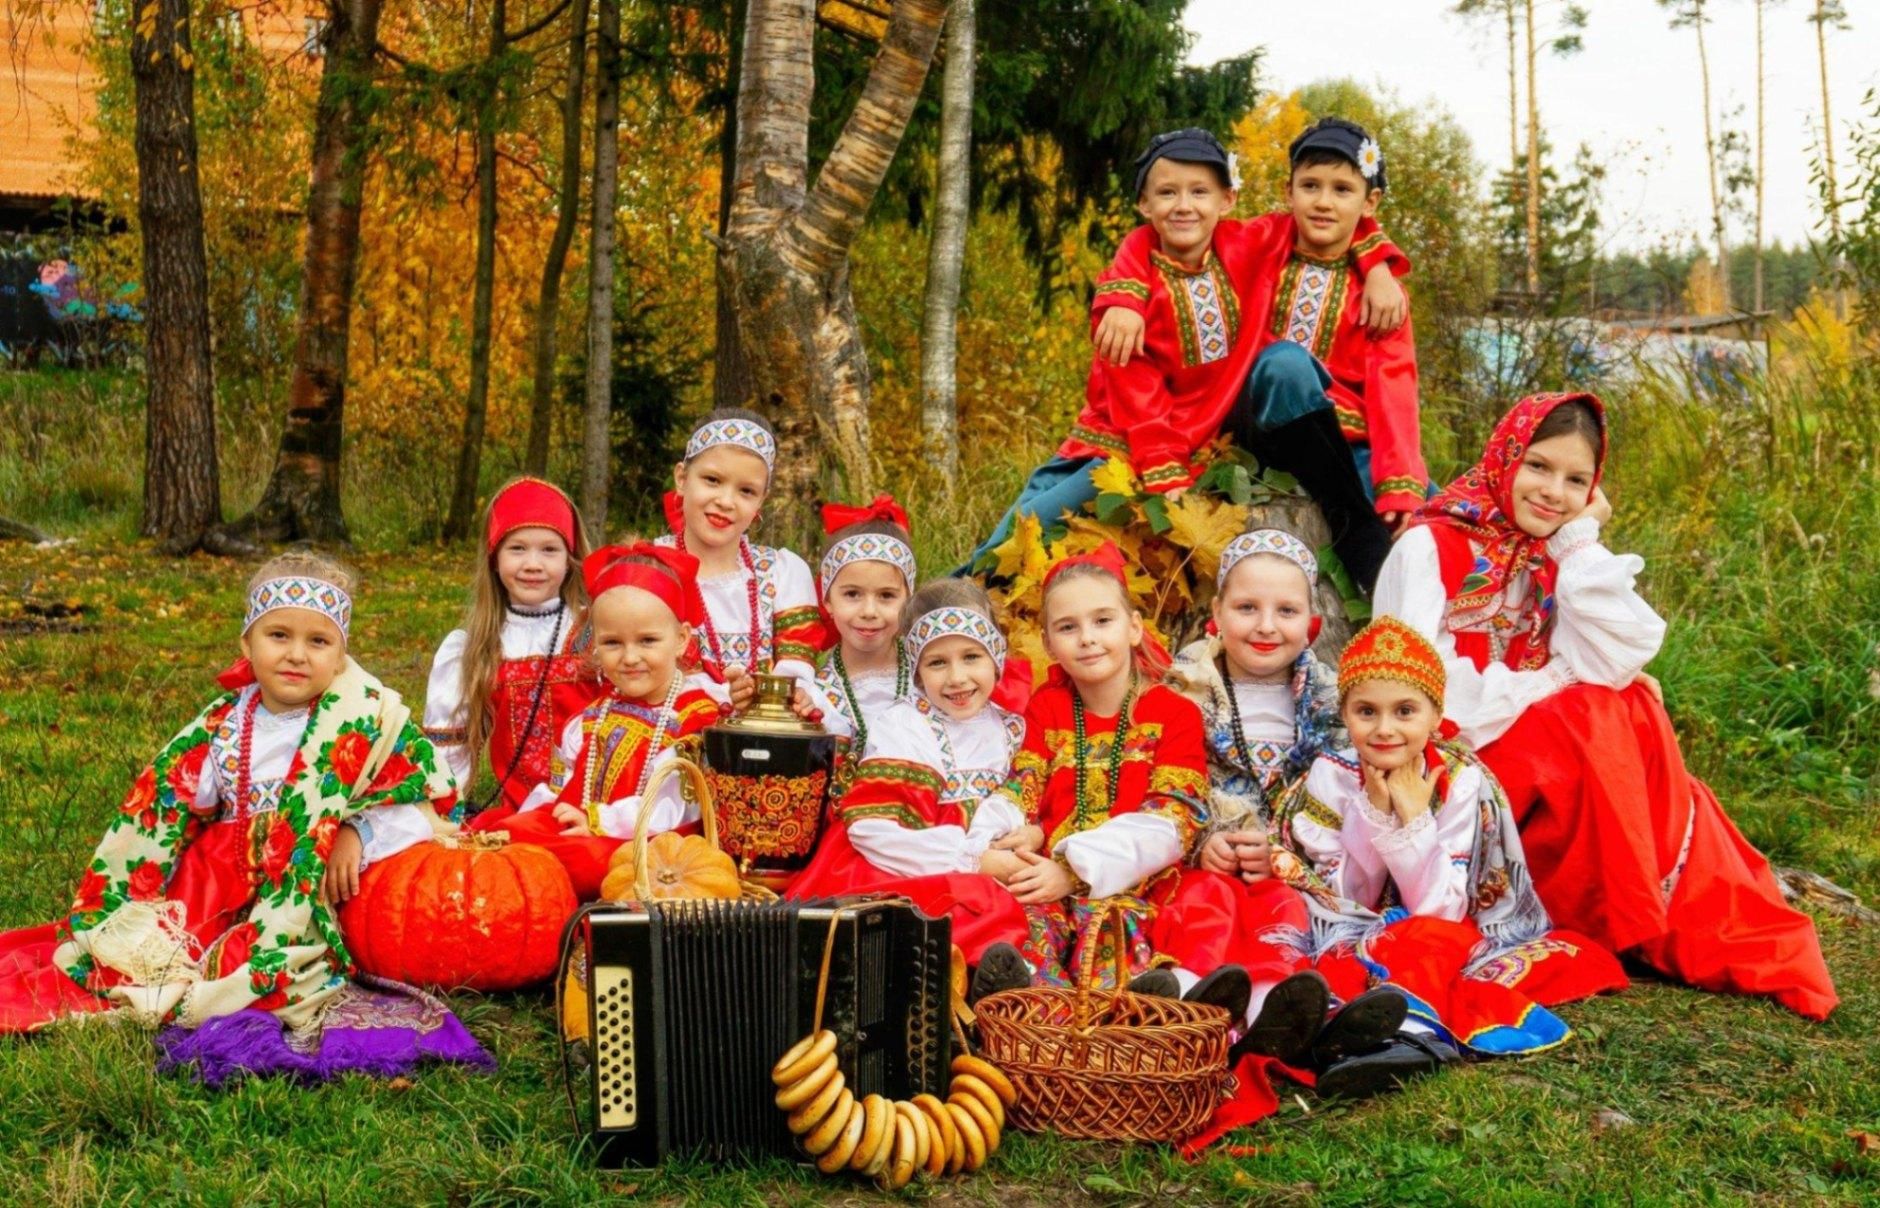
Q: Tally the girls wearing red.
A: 10